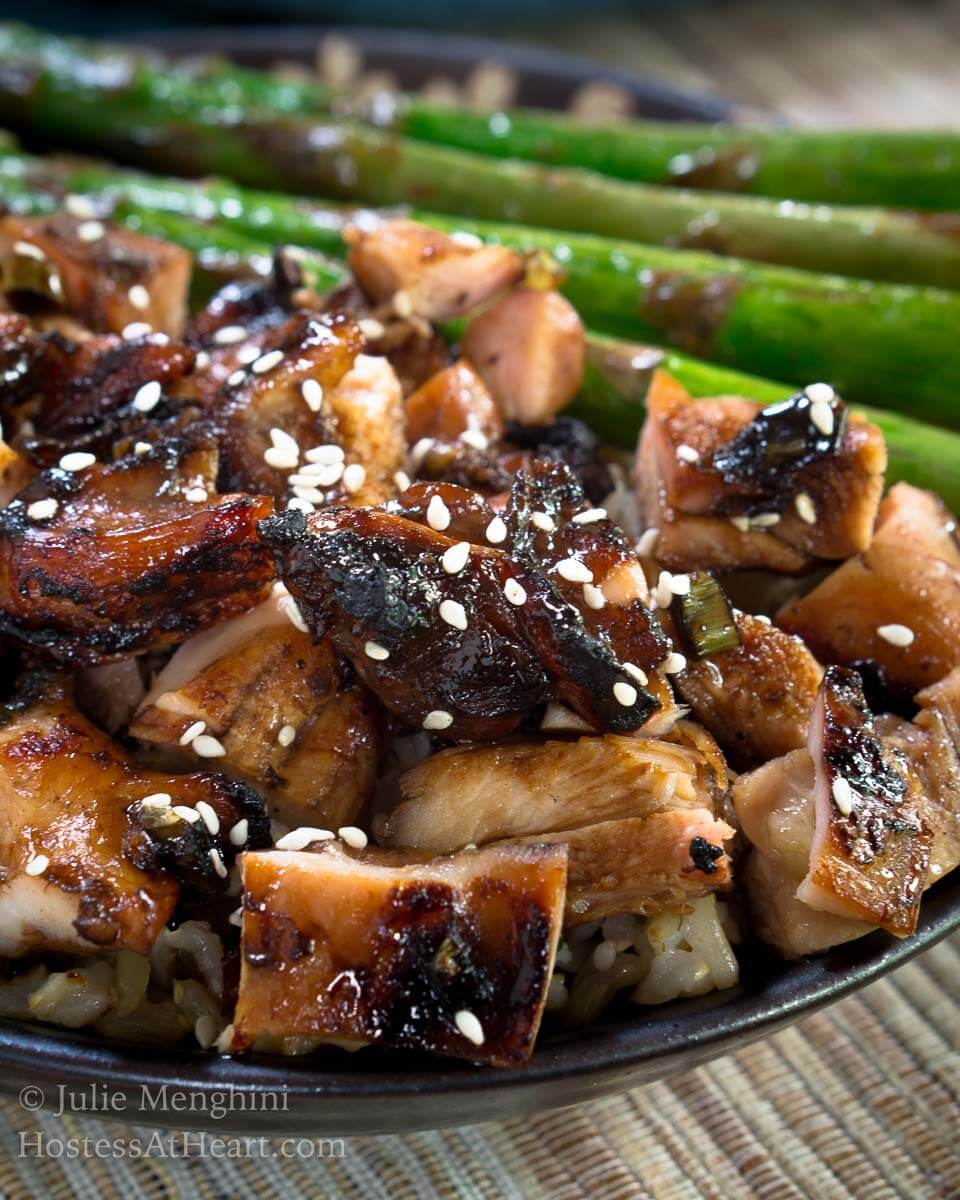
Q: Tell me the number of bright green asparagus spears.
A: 4